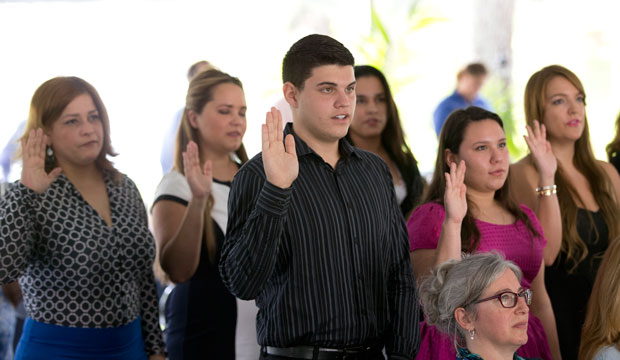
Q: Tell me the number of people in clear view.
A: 7